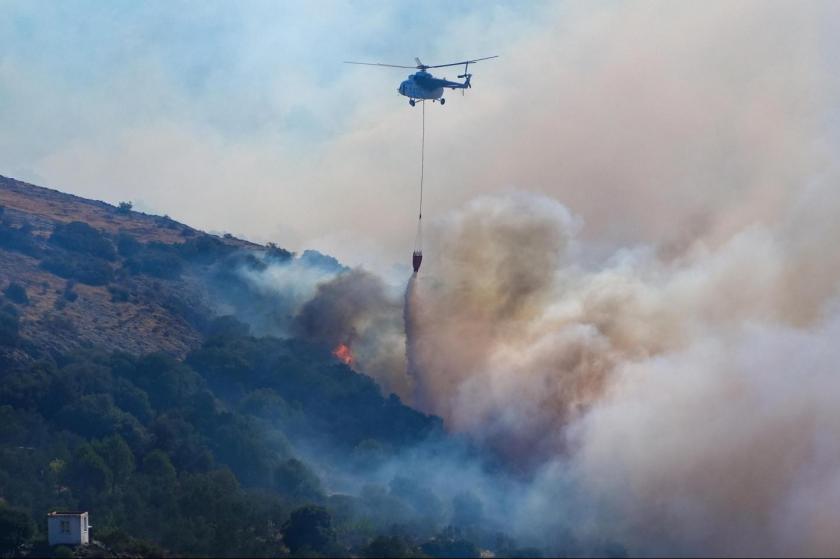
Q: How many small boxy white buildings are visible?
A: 1